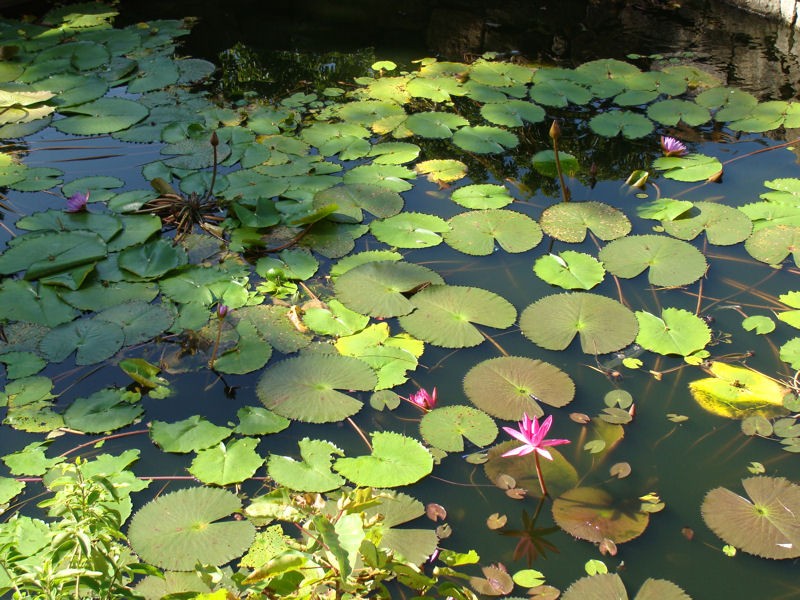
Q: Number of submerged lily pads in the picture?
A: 3